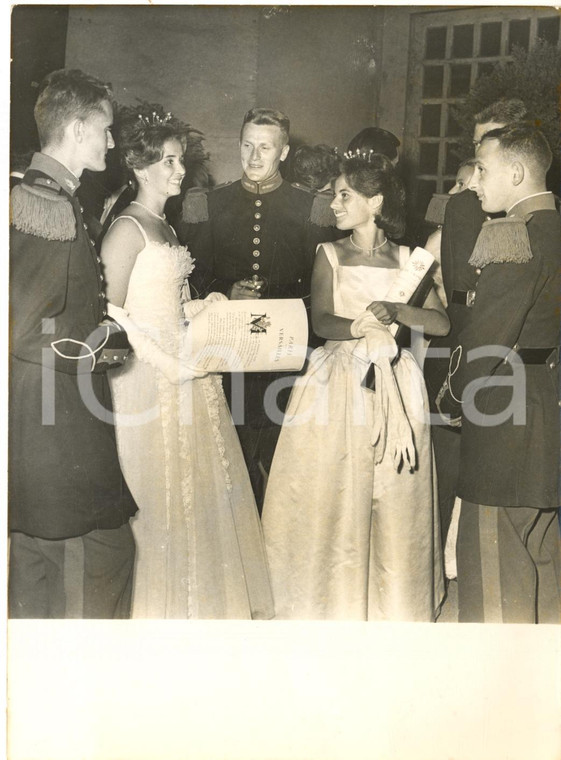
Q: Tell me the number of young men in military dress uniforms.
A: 4